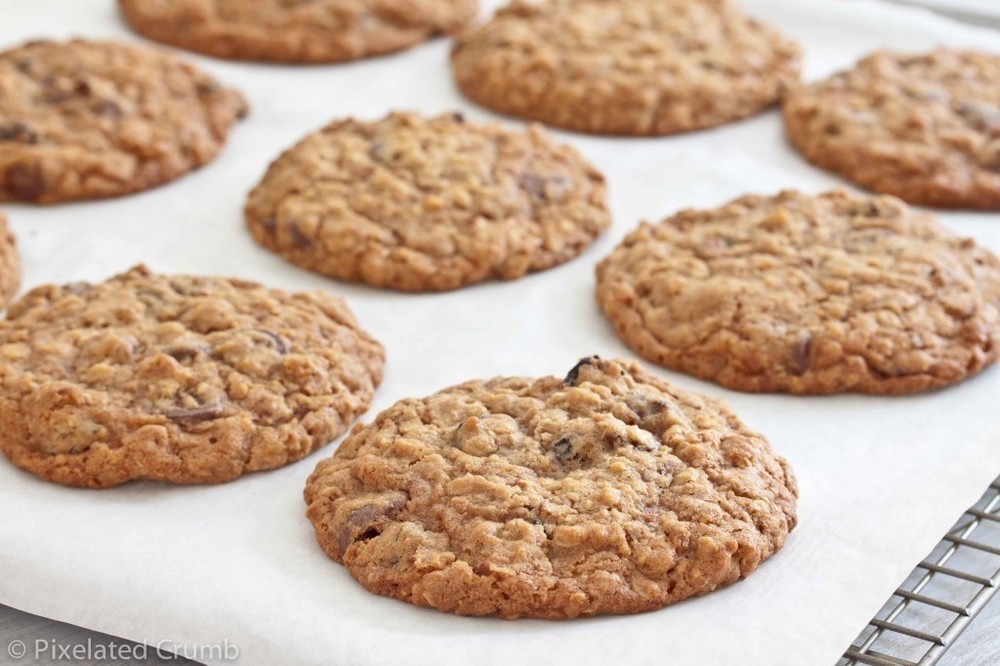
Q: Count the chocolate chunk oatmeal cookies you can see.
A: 9